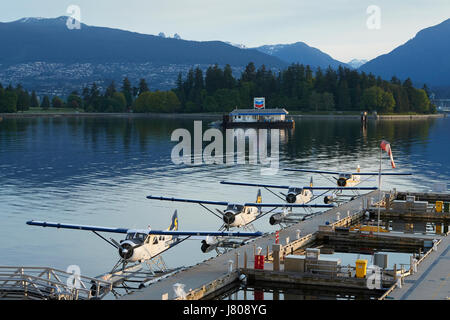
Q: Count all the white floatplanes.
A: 4